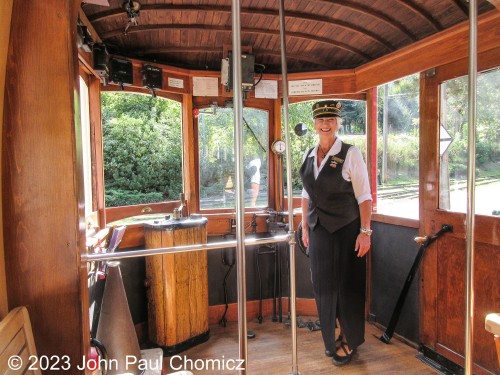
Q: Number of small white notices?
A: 4